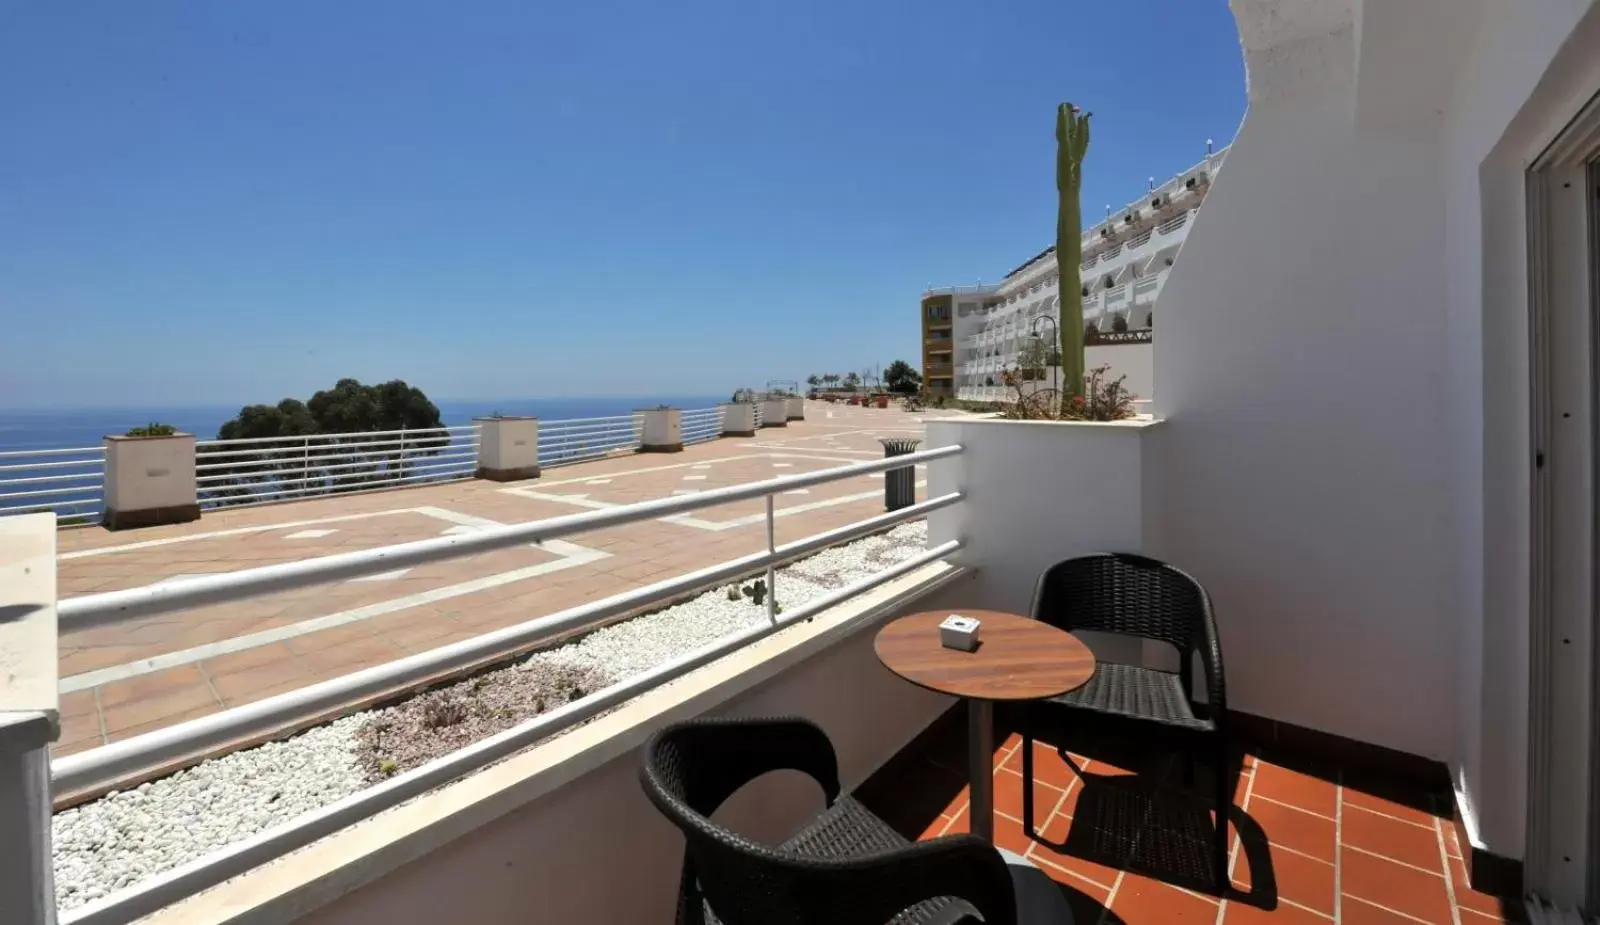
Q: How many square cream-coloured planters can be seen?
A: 6